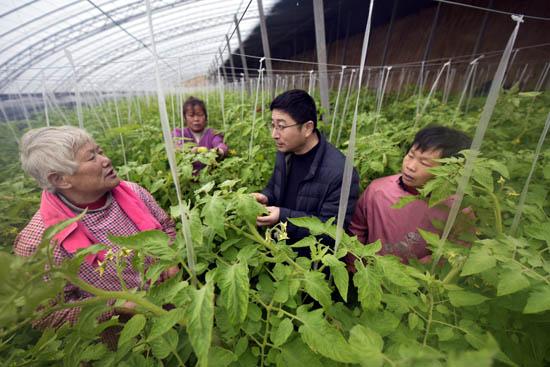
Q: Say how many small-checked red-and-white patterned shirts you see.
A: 1